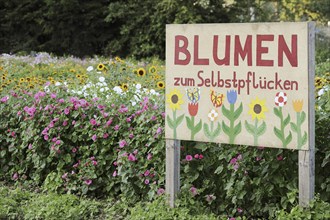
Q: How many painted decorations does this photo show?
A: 9